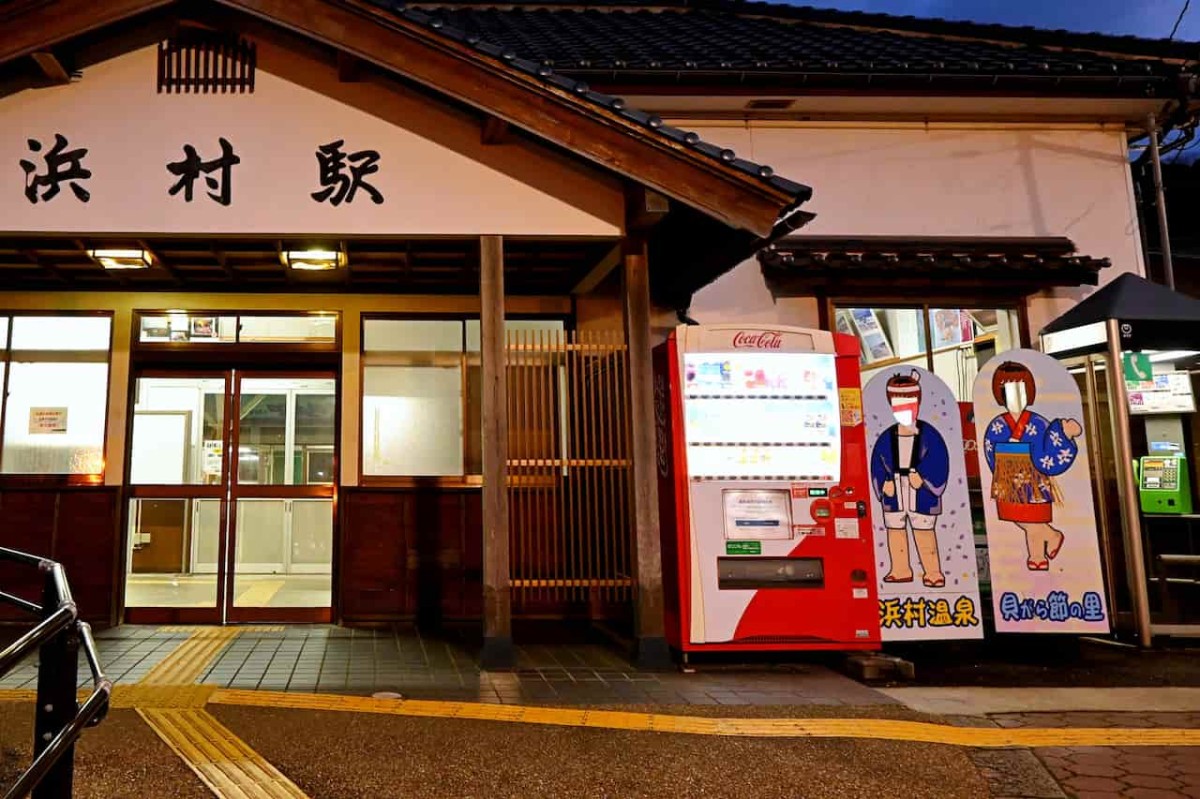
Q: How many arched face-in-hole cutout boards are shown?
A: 2